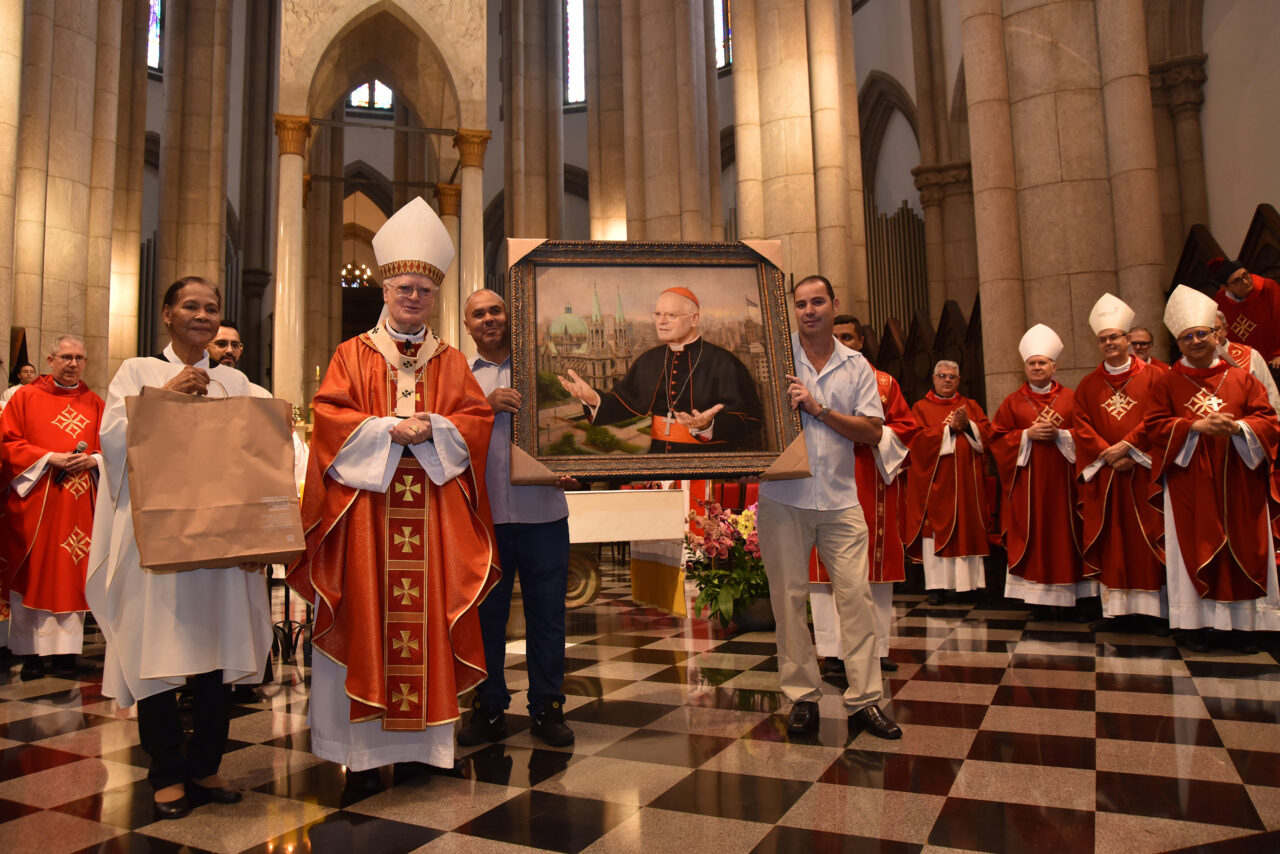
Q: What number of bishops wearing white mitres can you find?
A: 4